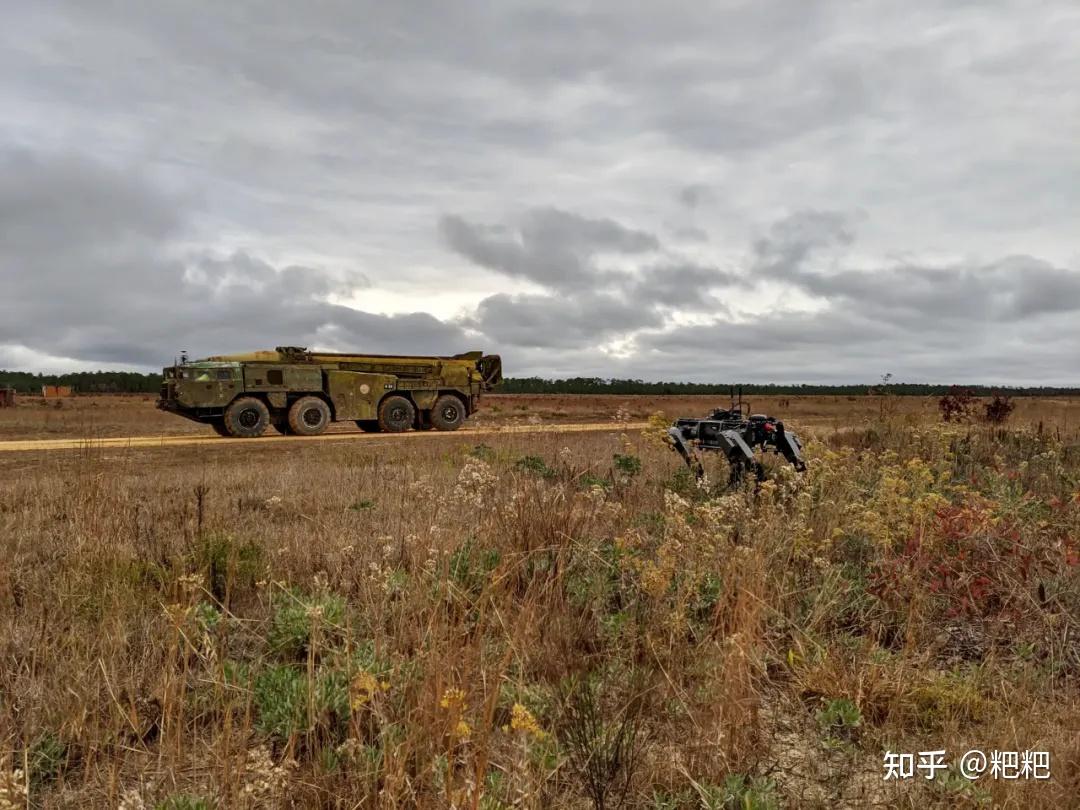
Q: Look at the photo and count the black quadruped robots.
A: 1